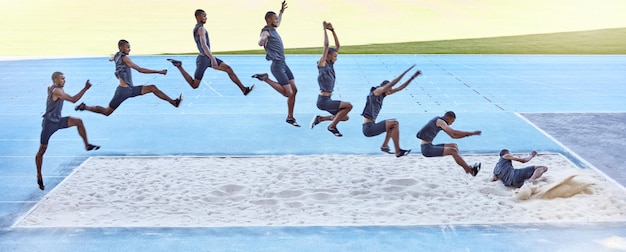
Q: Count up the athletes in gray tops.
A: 8